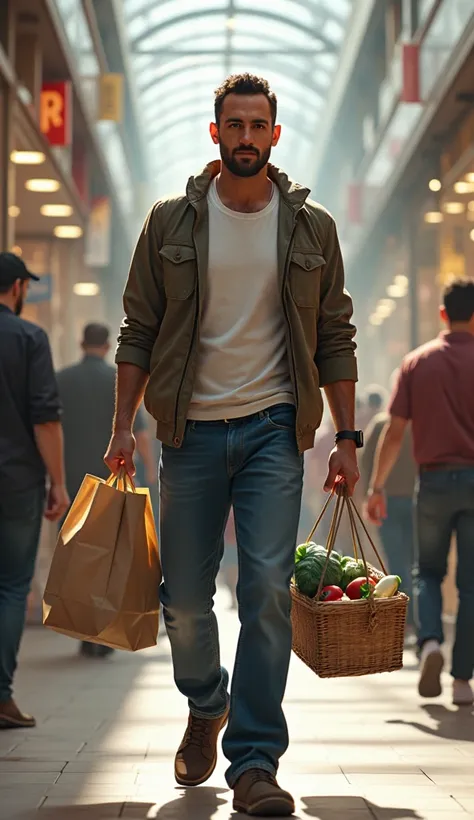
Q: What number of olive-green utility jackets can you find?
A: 1